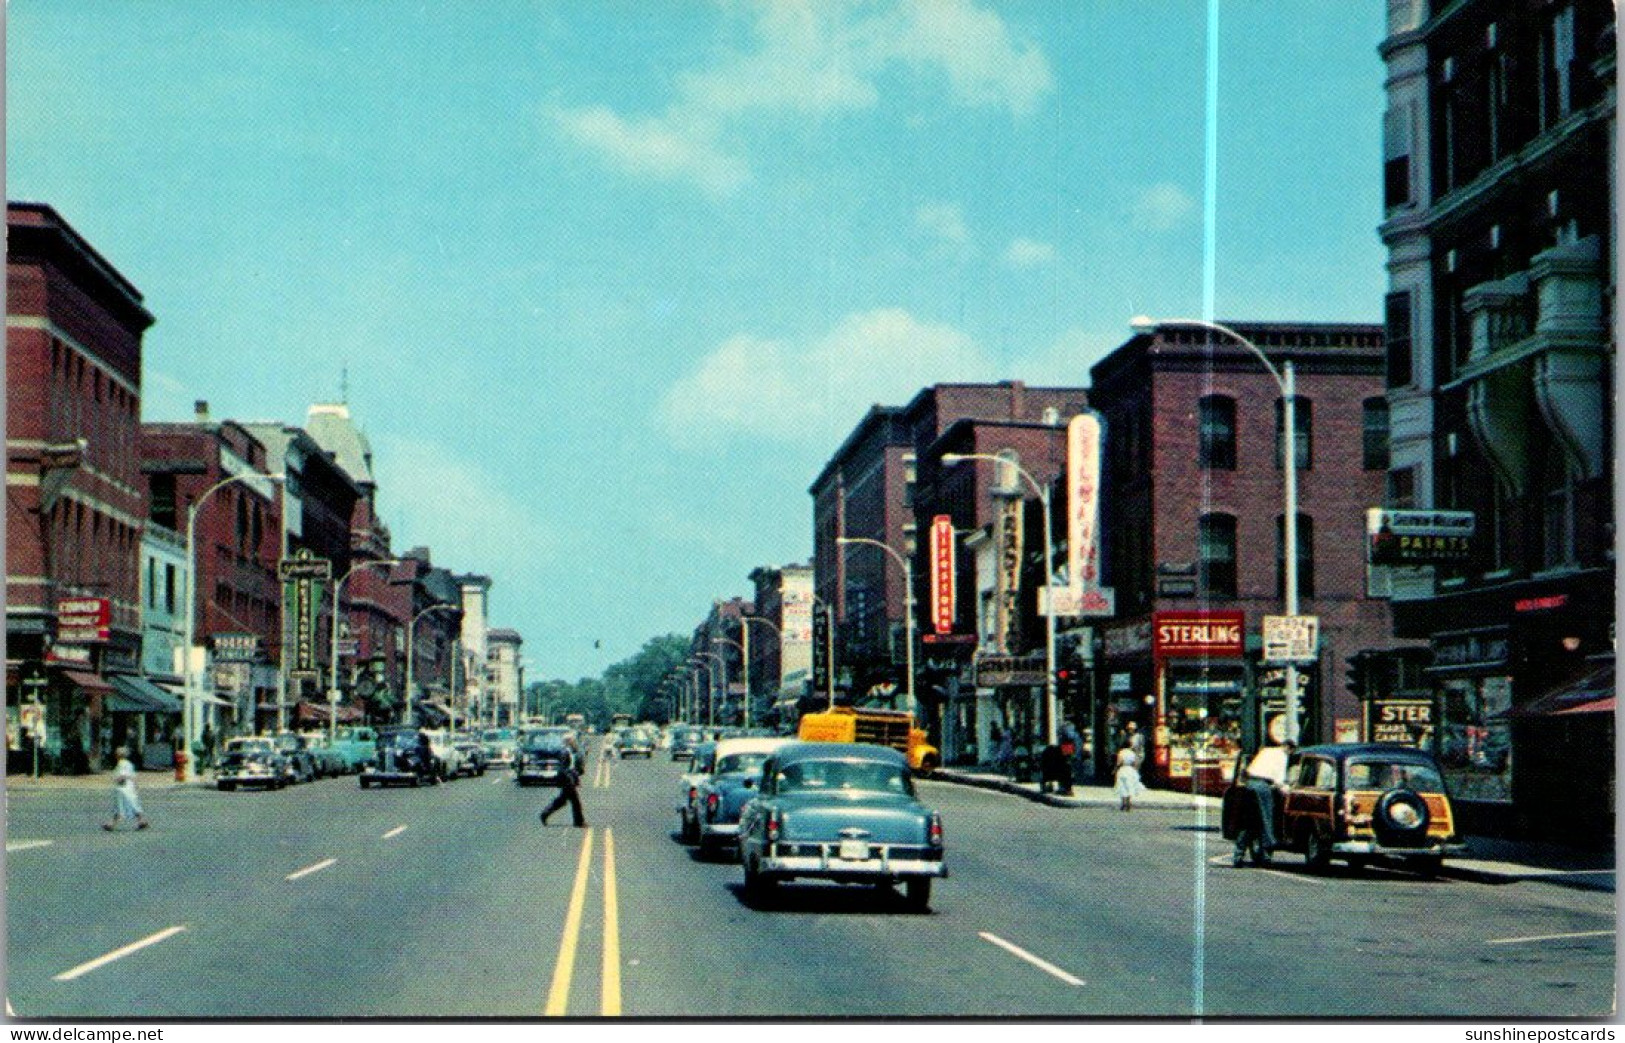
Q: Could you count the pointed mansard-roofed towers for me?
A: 1